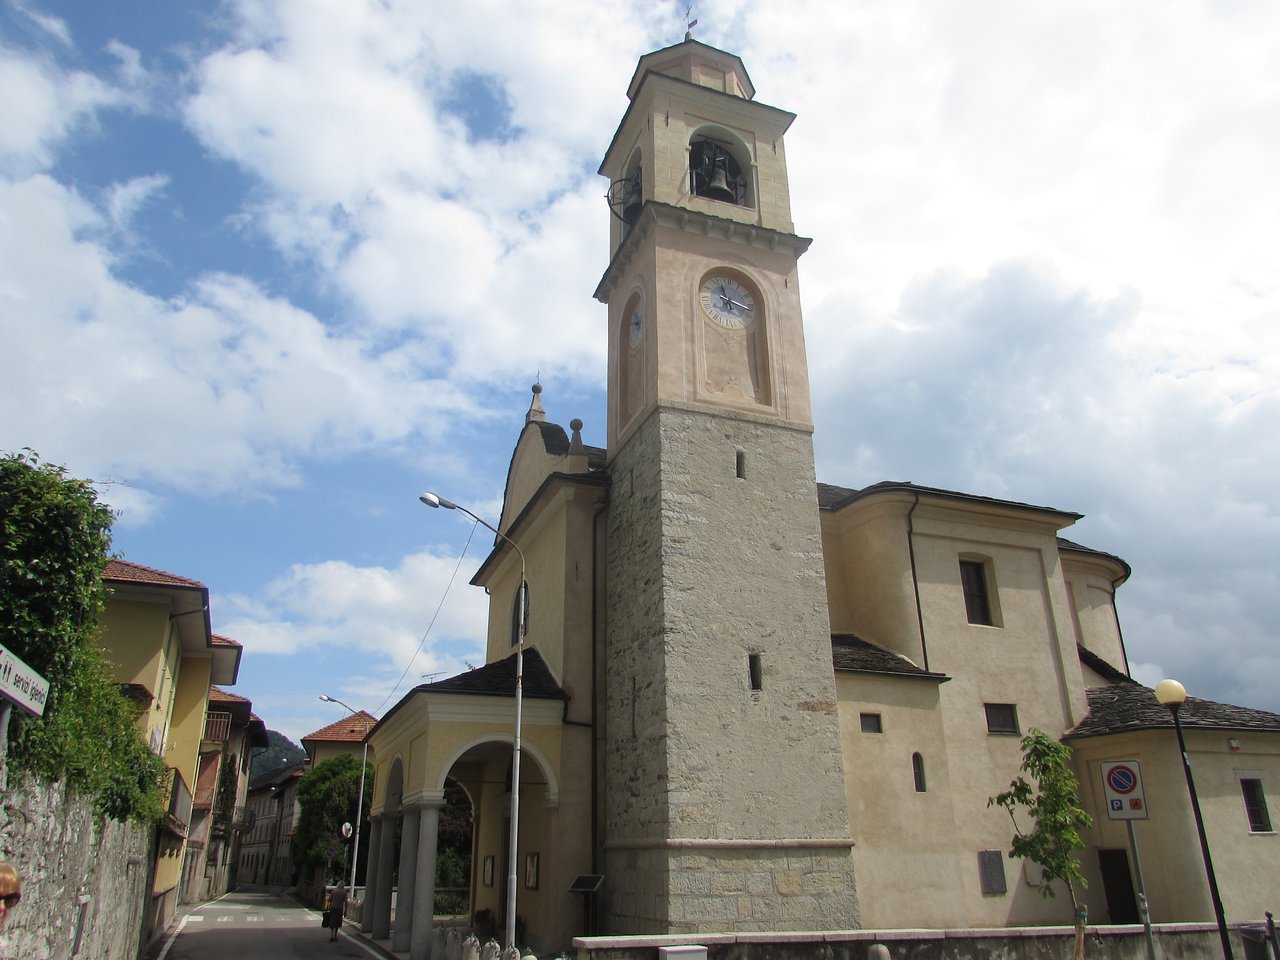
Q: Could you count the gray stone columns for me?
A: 4